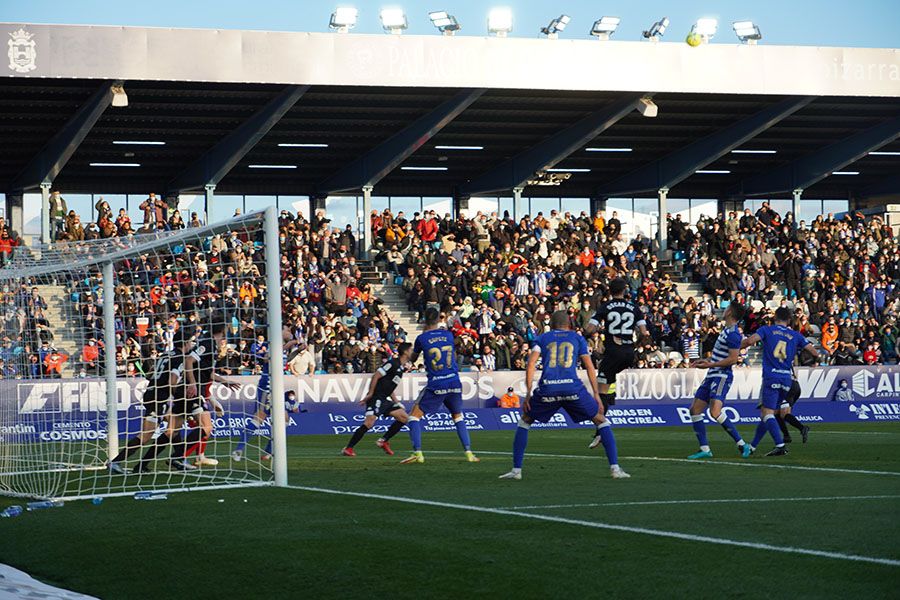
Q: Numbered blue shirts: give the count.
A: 3